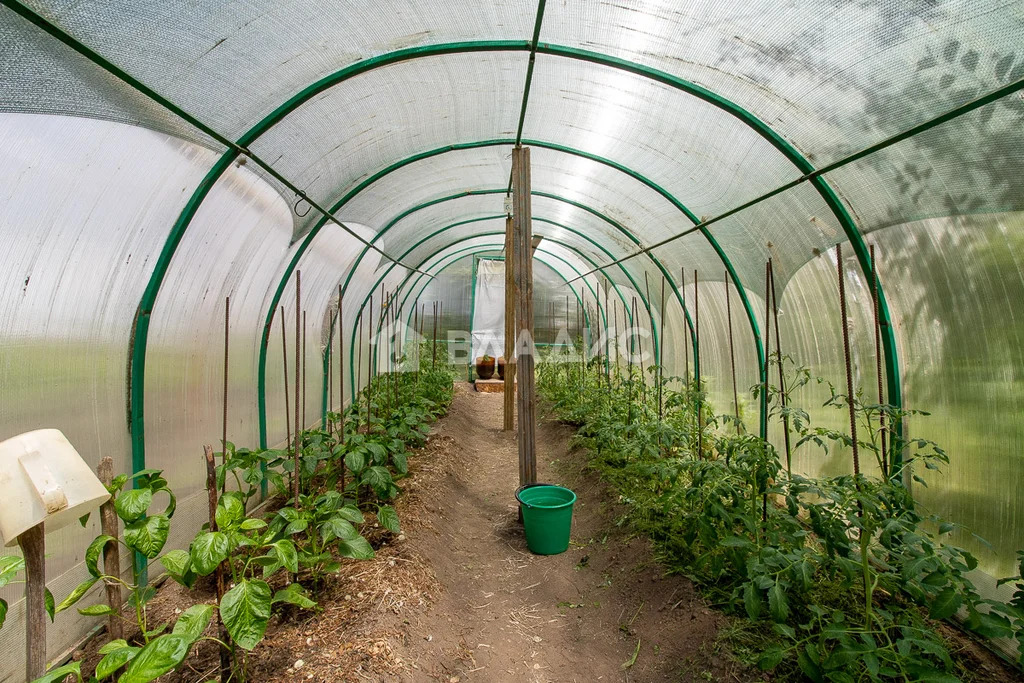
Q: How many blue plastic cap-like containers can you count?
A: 0